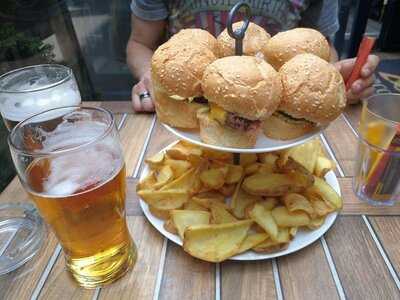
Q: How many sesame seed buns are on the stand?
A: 6